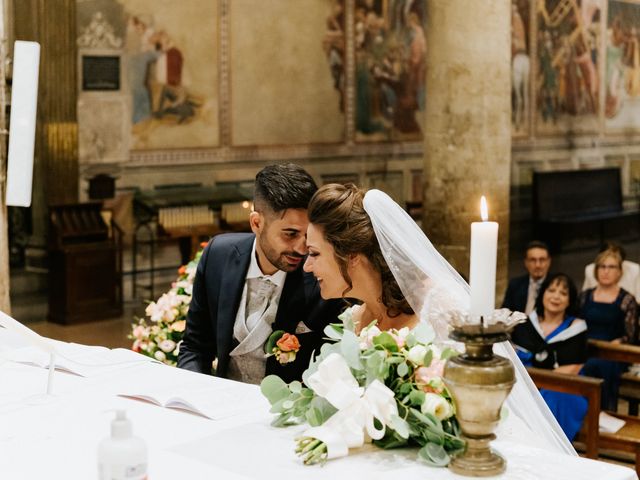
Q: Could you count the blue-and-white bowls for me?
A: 0